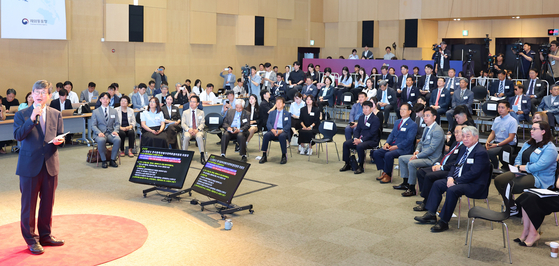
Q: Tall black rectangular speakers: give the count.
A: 4